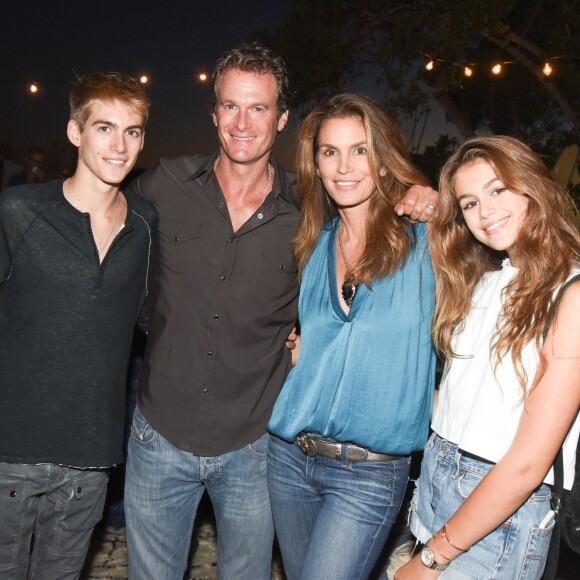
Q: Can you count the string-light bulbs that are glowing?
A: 7